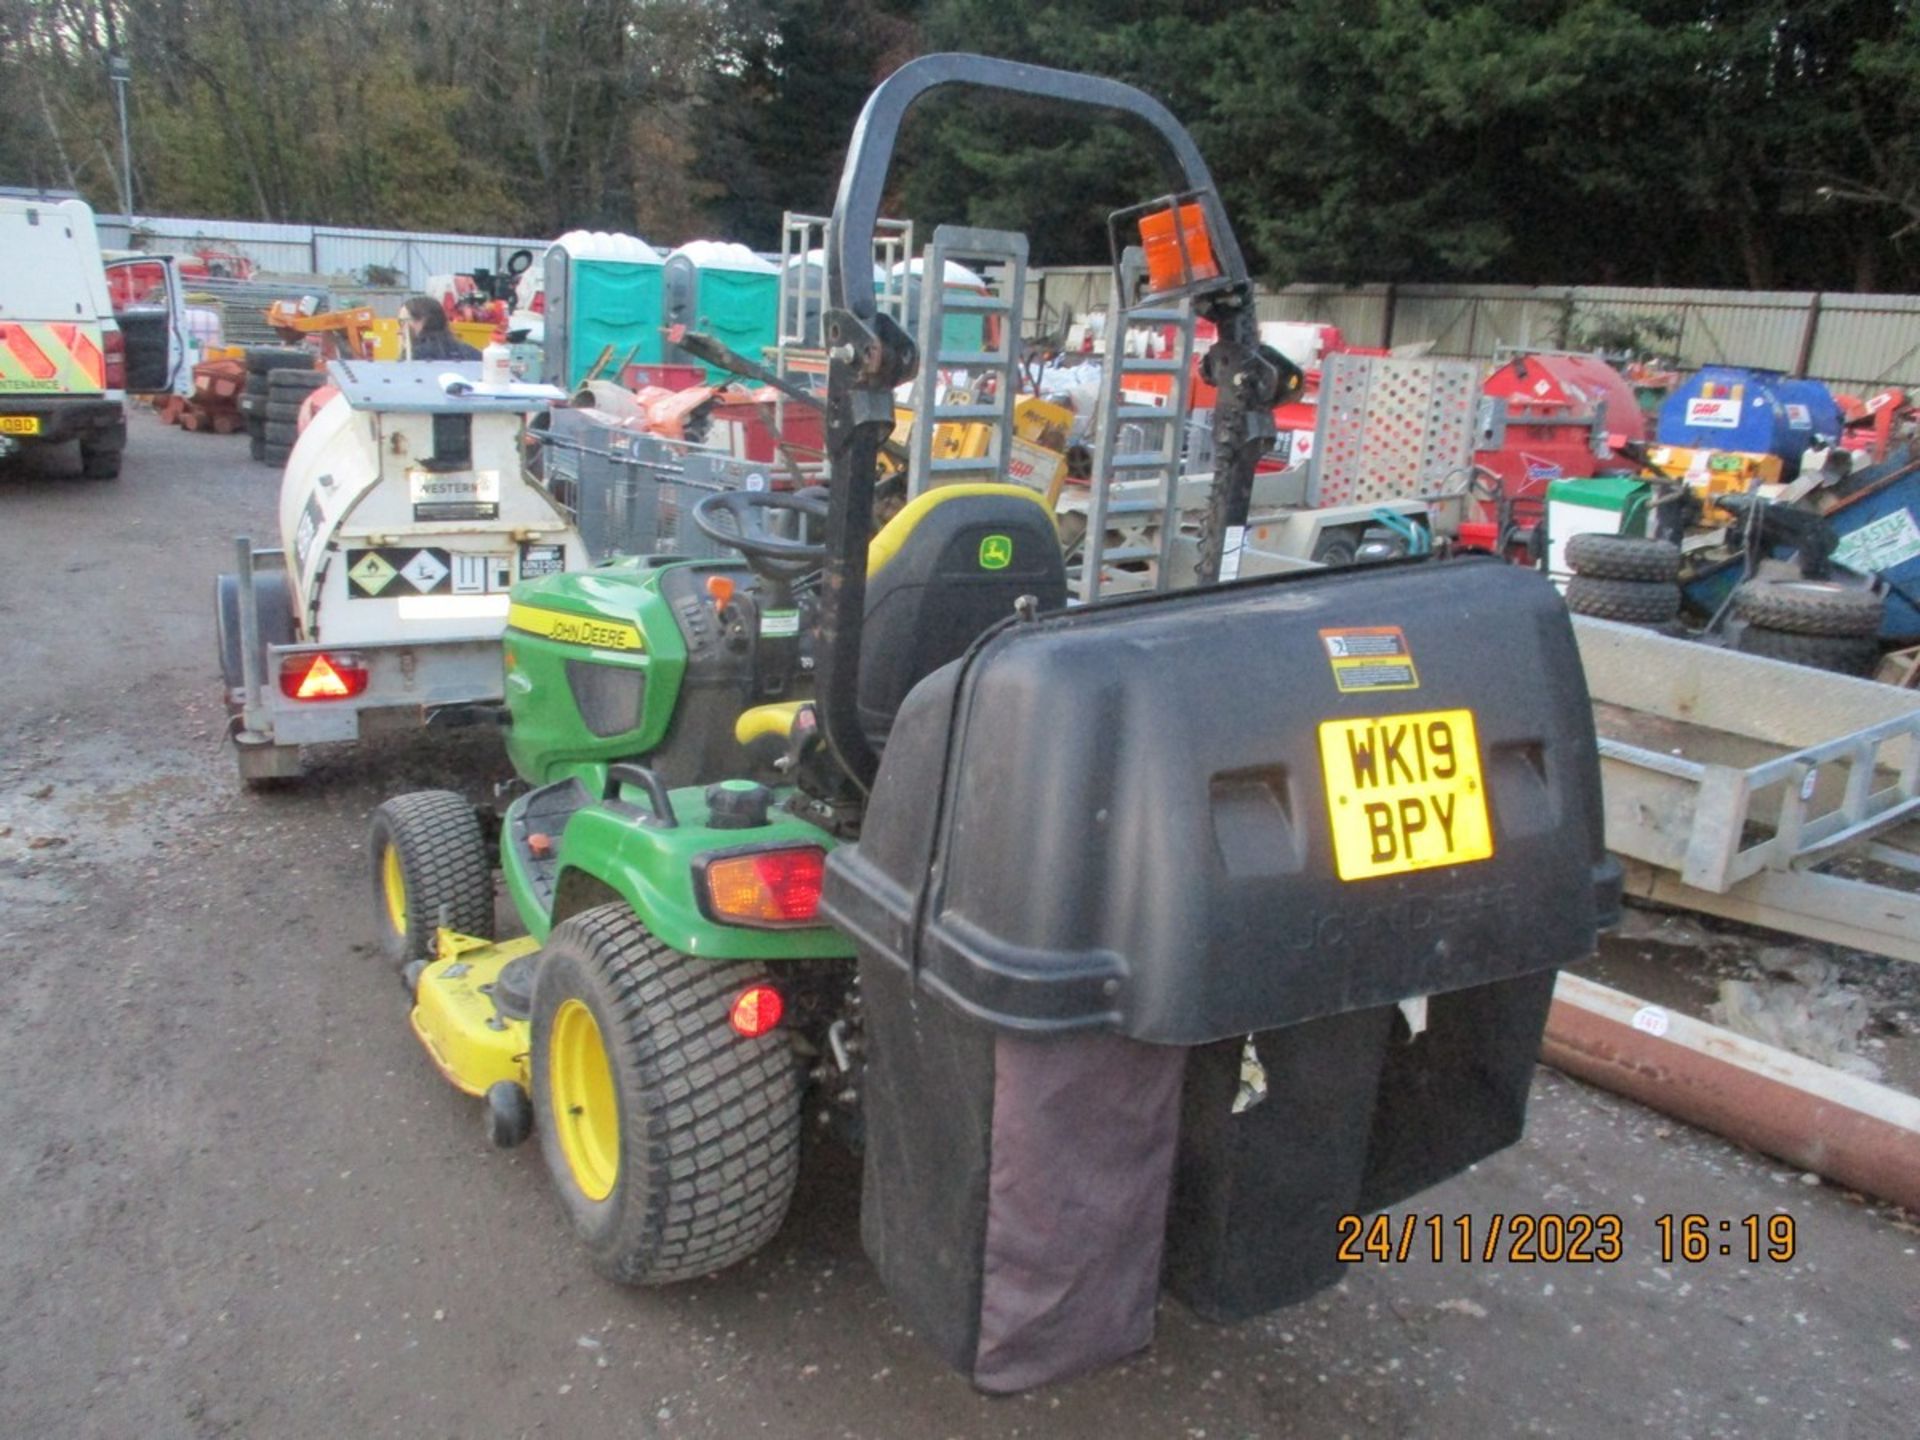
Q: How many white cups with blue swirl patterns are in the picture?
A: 0